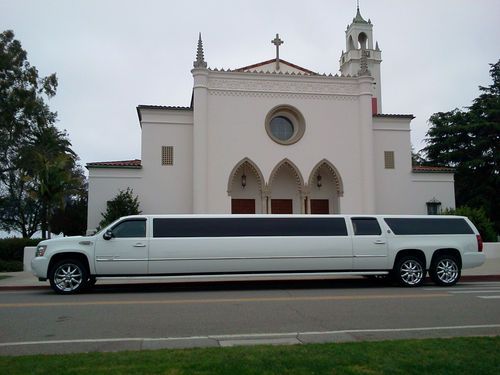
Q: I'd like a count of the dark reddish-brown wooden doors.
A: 3